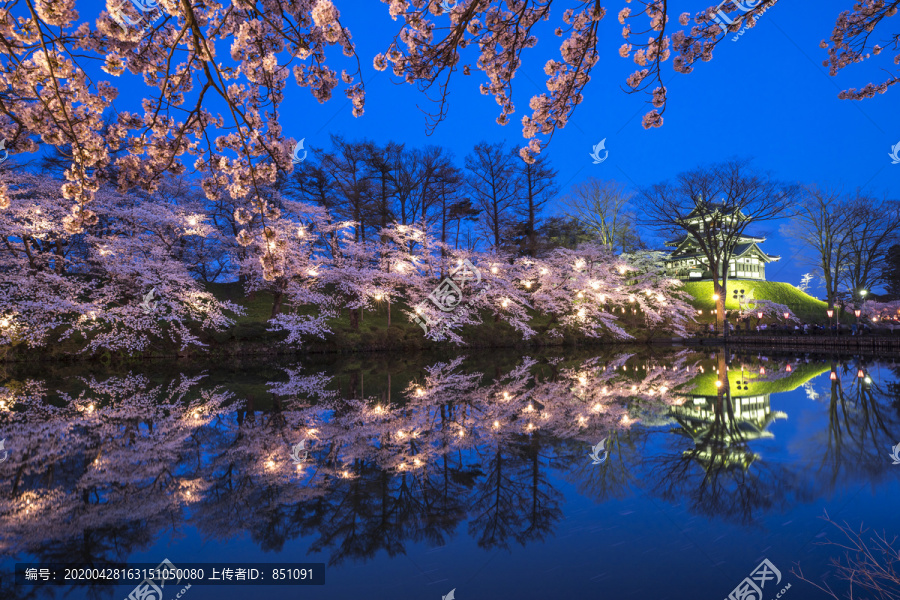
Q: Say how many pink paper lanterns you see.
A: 4